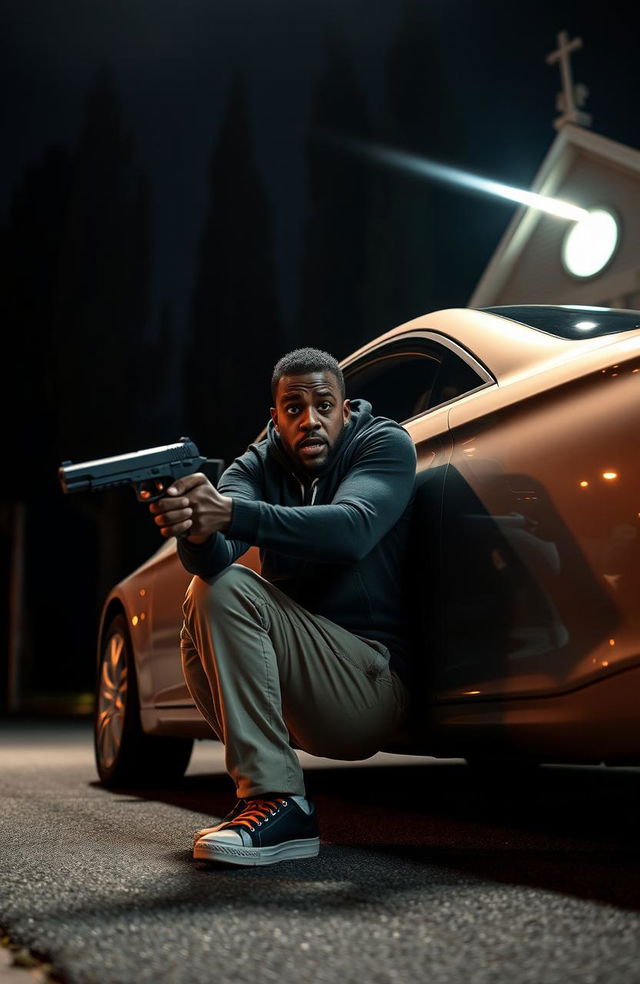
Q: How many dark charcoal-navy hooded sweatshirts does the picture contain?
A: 1